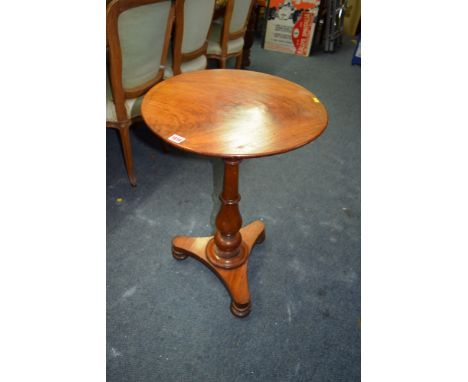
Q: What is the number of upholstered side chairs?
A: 3